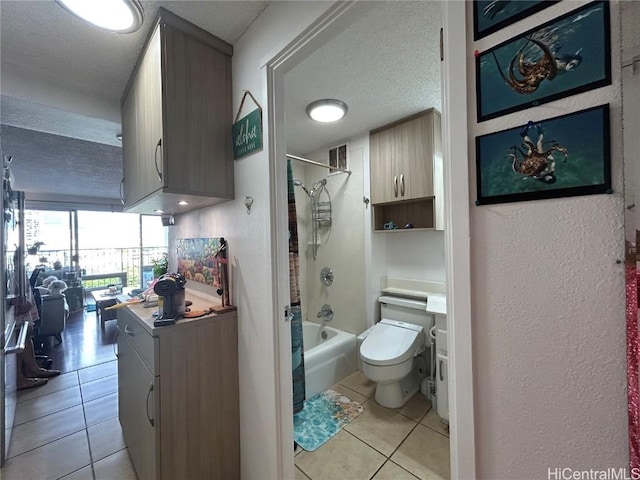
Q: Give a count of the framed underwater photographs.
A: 3